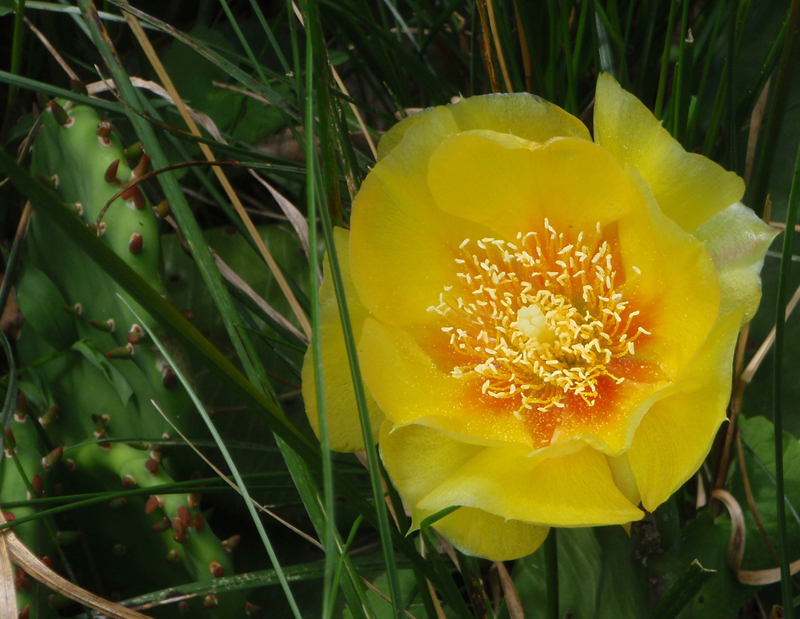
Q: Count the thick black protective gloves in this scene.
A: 0